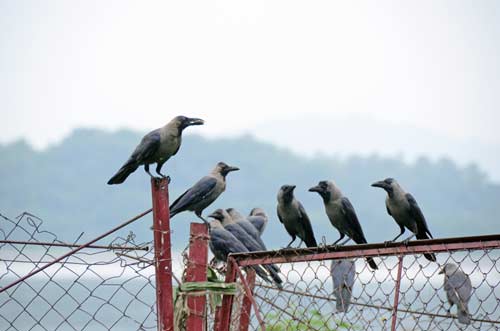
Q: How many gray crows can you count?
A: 11